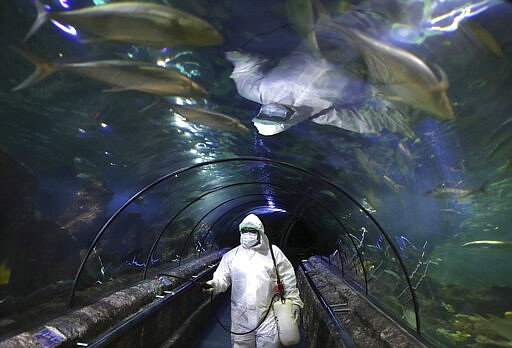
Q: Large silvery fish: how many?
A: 4